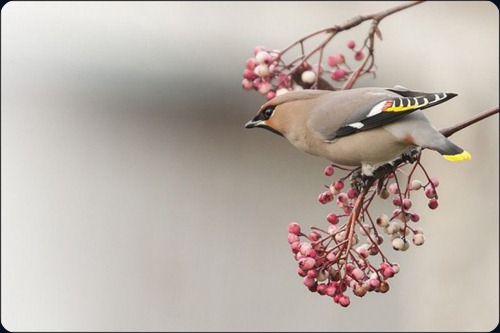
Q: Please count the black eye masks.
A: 1